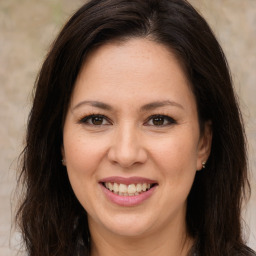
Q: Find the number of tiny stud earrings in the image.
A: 2